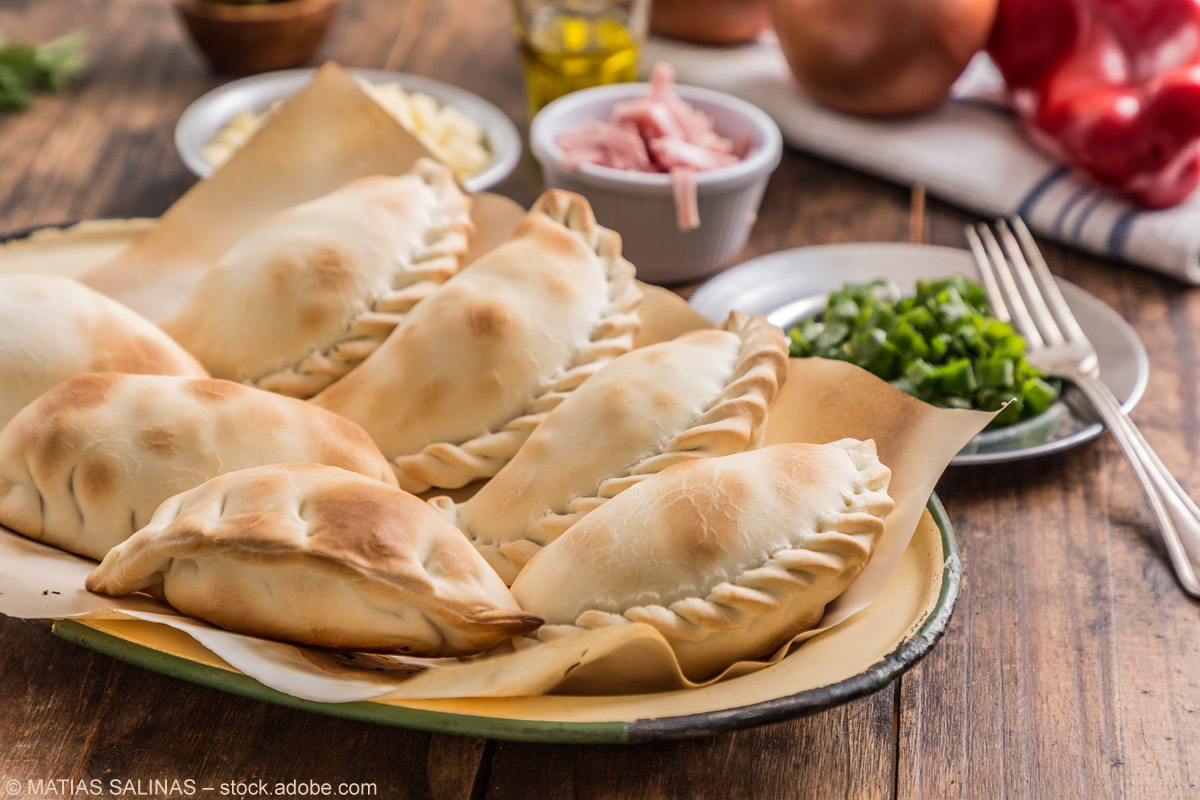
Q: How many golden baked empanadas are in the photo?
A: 7